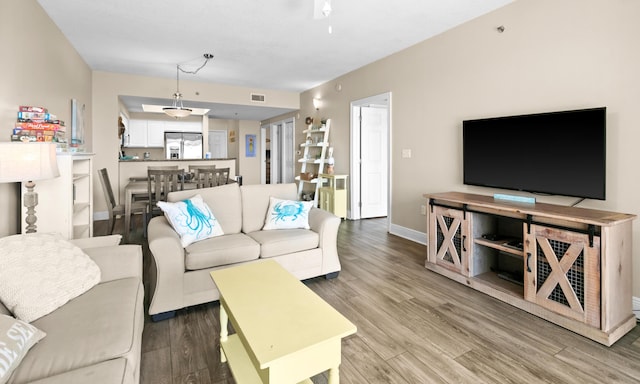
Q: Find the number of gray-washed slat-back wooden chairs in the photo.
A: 5